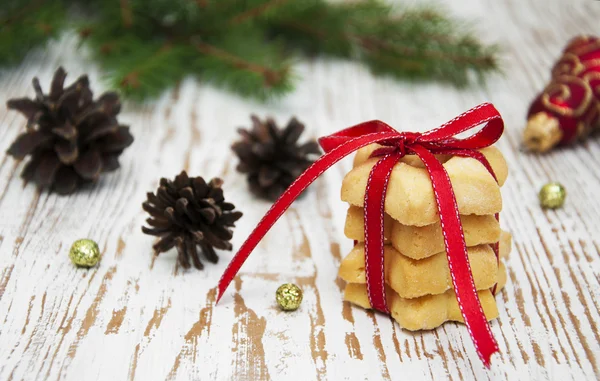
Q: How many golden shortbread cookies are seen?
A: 4